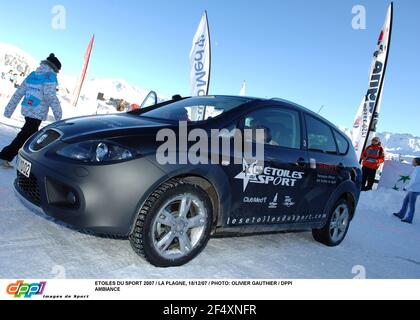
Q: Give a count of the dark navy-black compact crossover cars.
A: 1